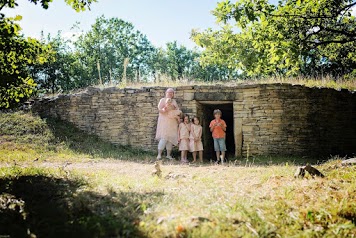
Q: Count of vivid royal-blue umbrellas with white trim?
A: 0